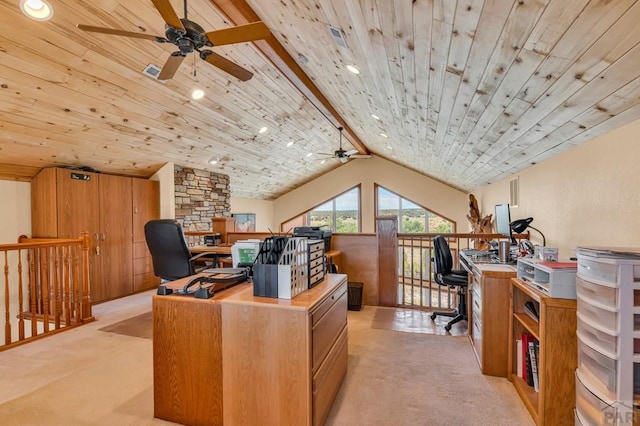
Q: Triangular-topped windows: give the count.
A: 2